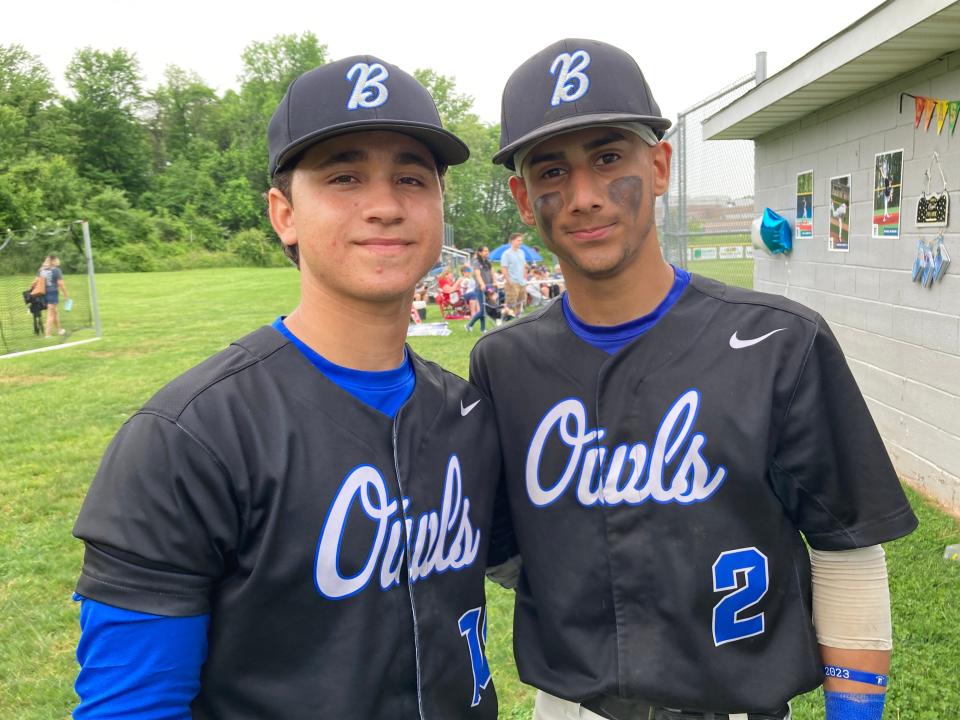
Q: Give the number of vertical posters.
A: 3